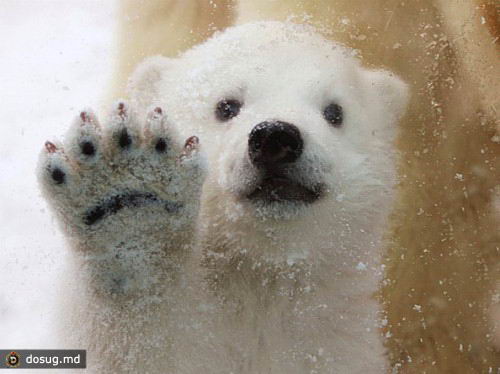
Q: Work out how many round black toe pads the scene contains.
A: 4